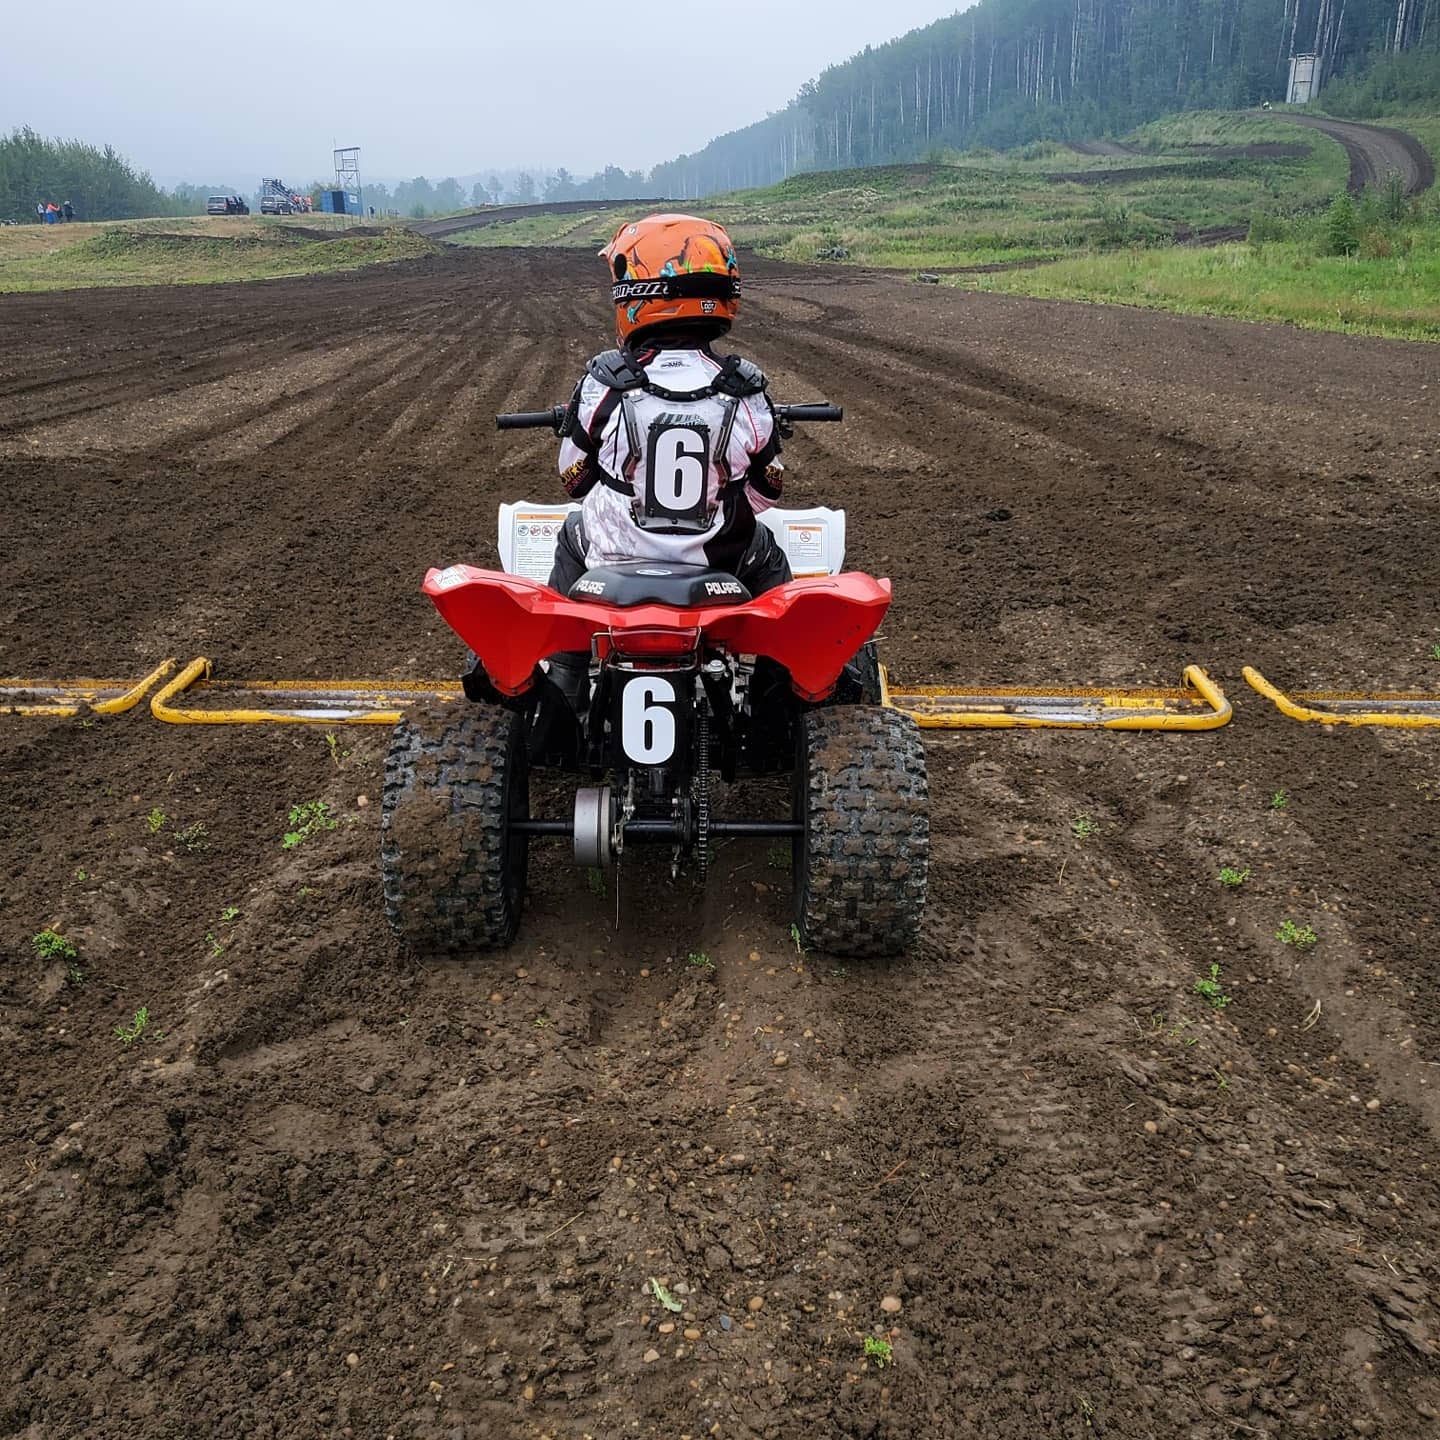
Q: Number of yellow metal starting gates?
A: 4